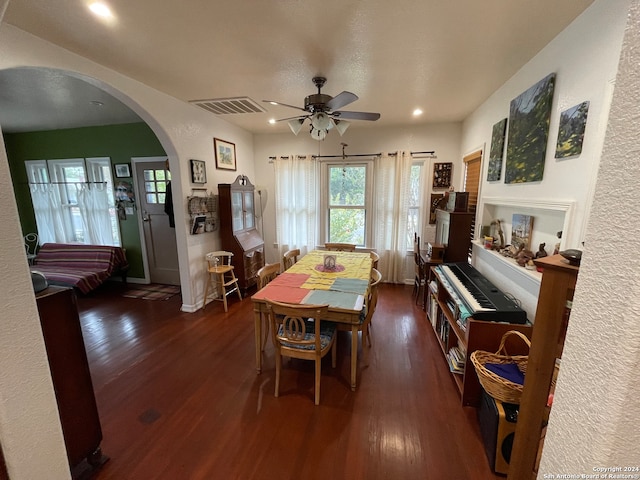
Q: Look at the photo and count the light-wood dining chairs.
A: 6